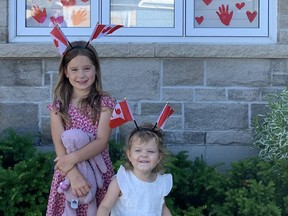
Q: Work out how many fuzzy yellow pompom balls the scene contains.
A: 0